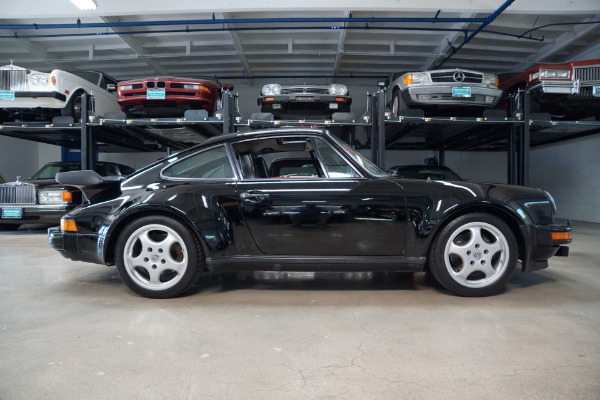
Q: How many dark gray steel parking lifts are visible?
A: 5